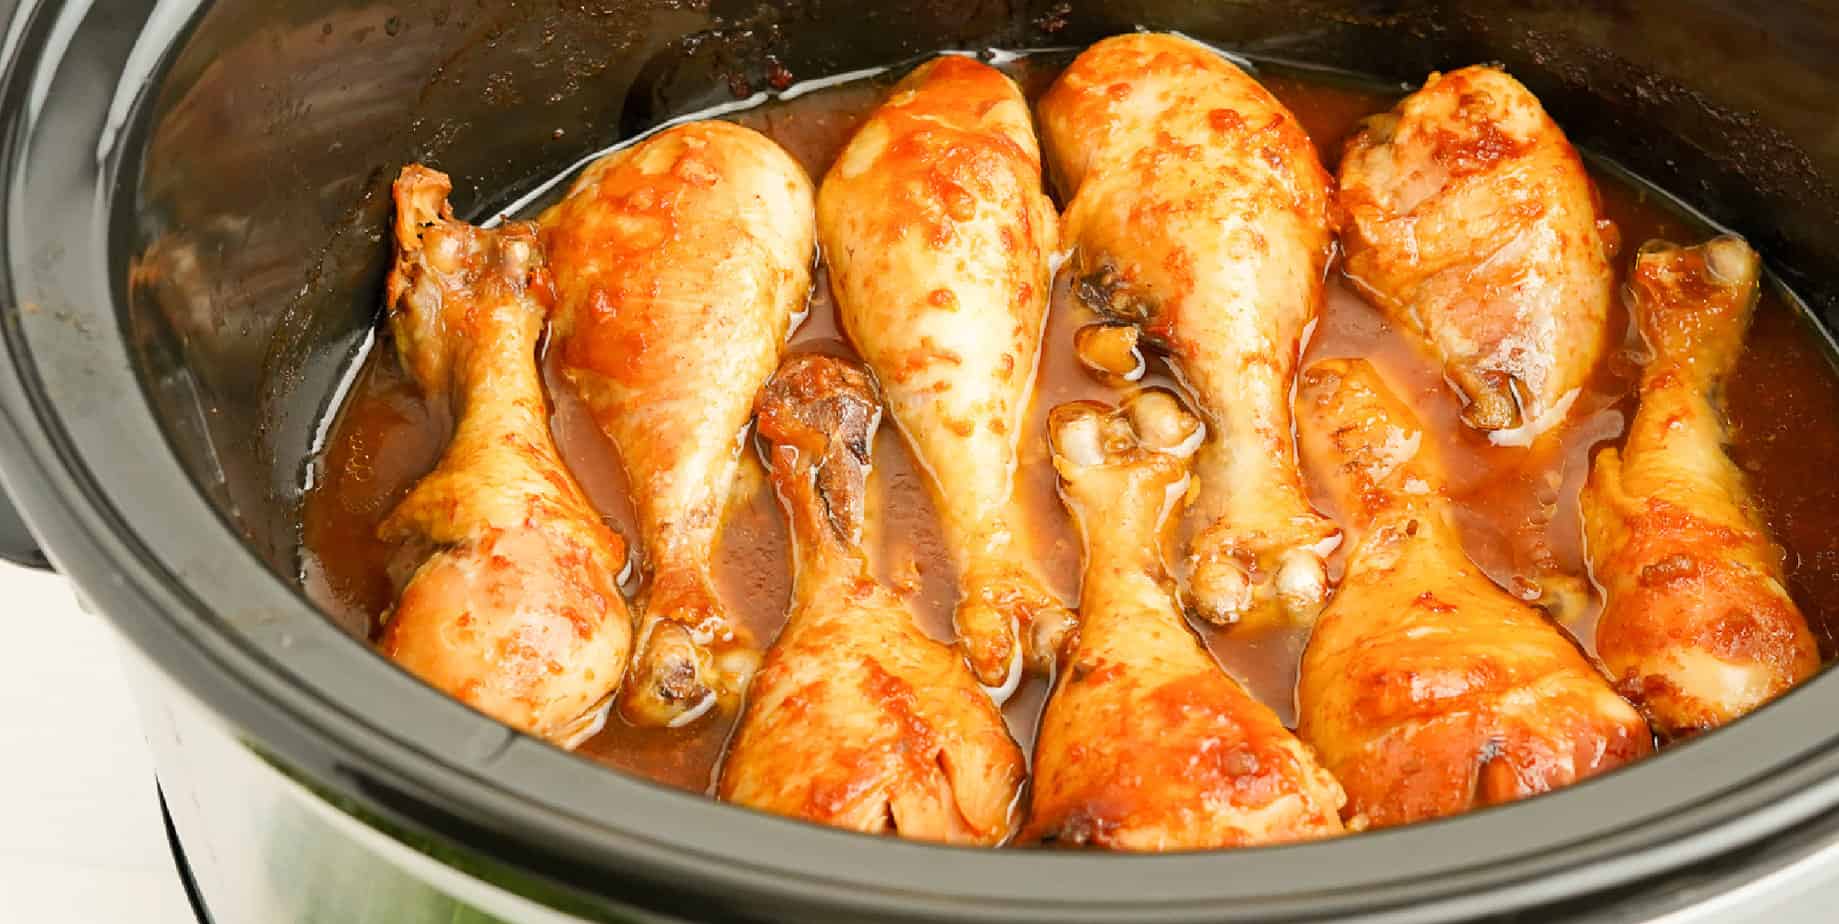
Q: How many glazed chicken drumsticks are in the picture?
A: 9